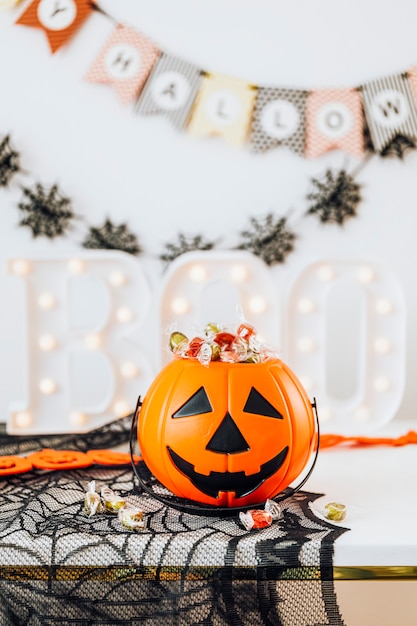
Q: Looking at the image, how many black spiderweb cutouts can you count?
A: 7